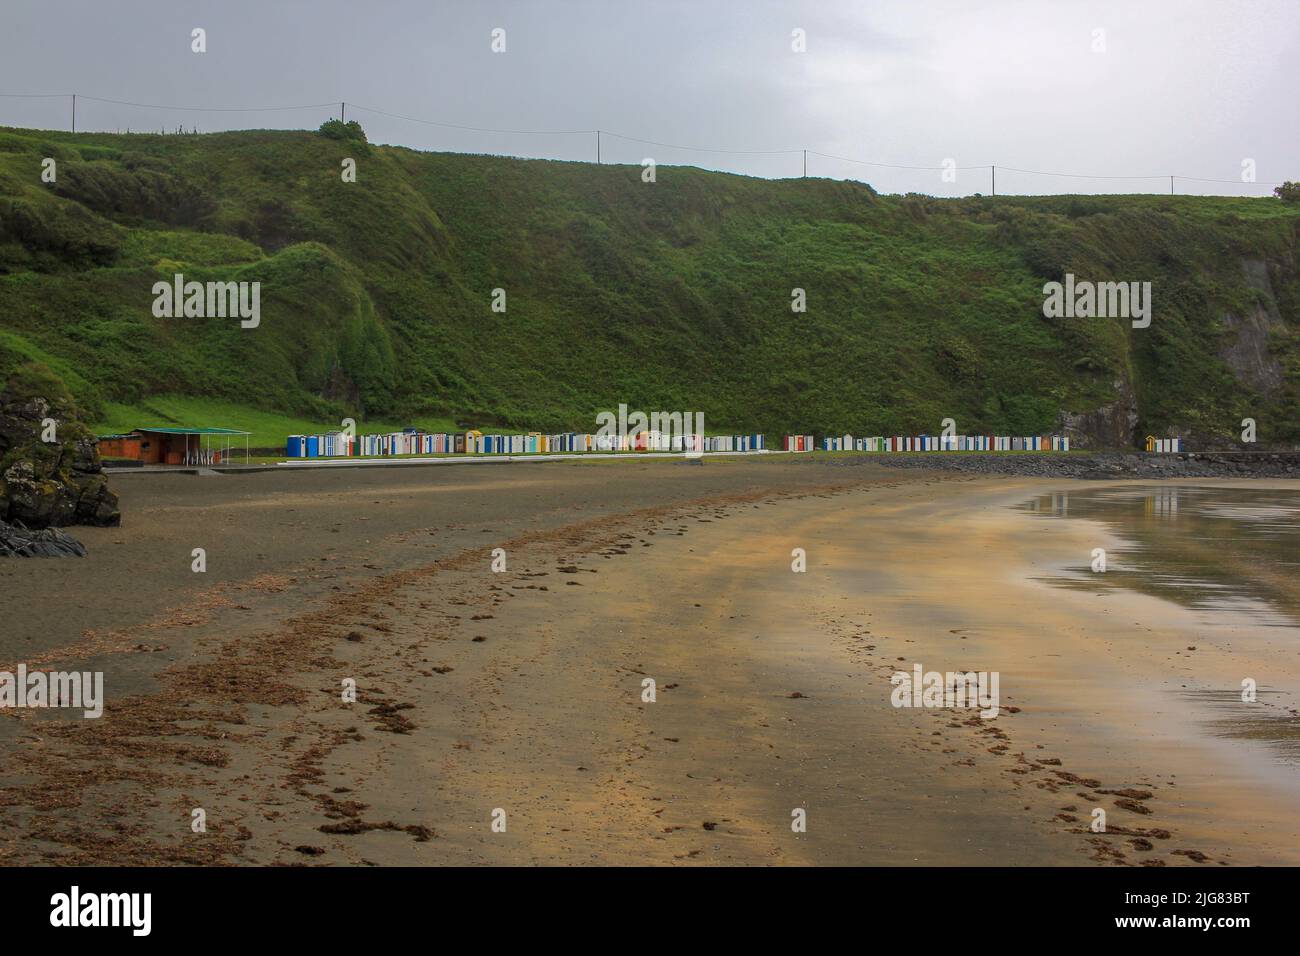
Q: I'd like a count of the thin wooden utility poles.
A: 6